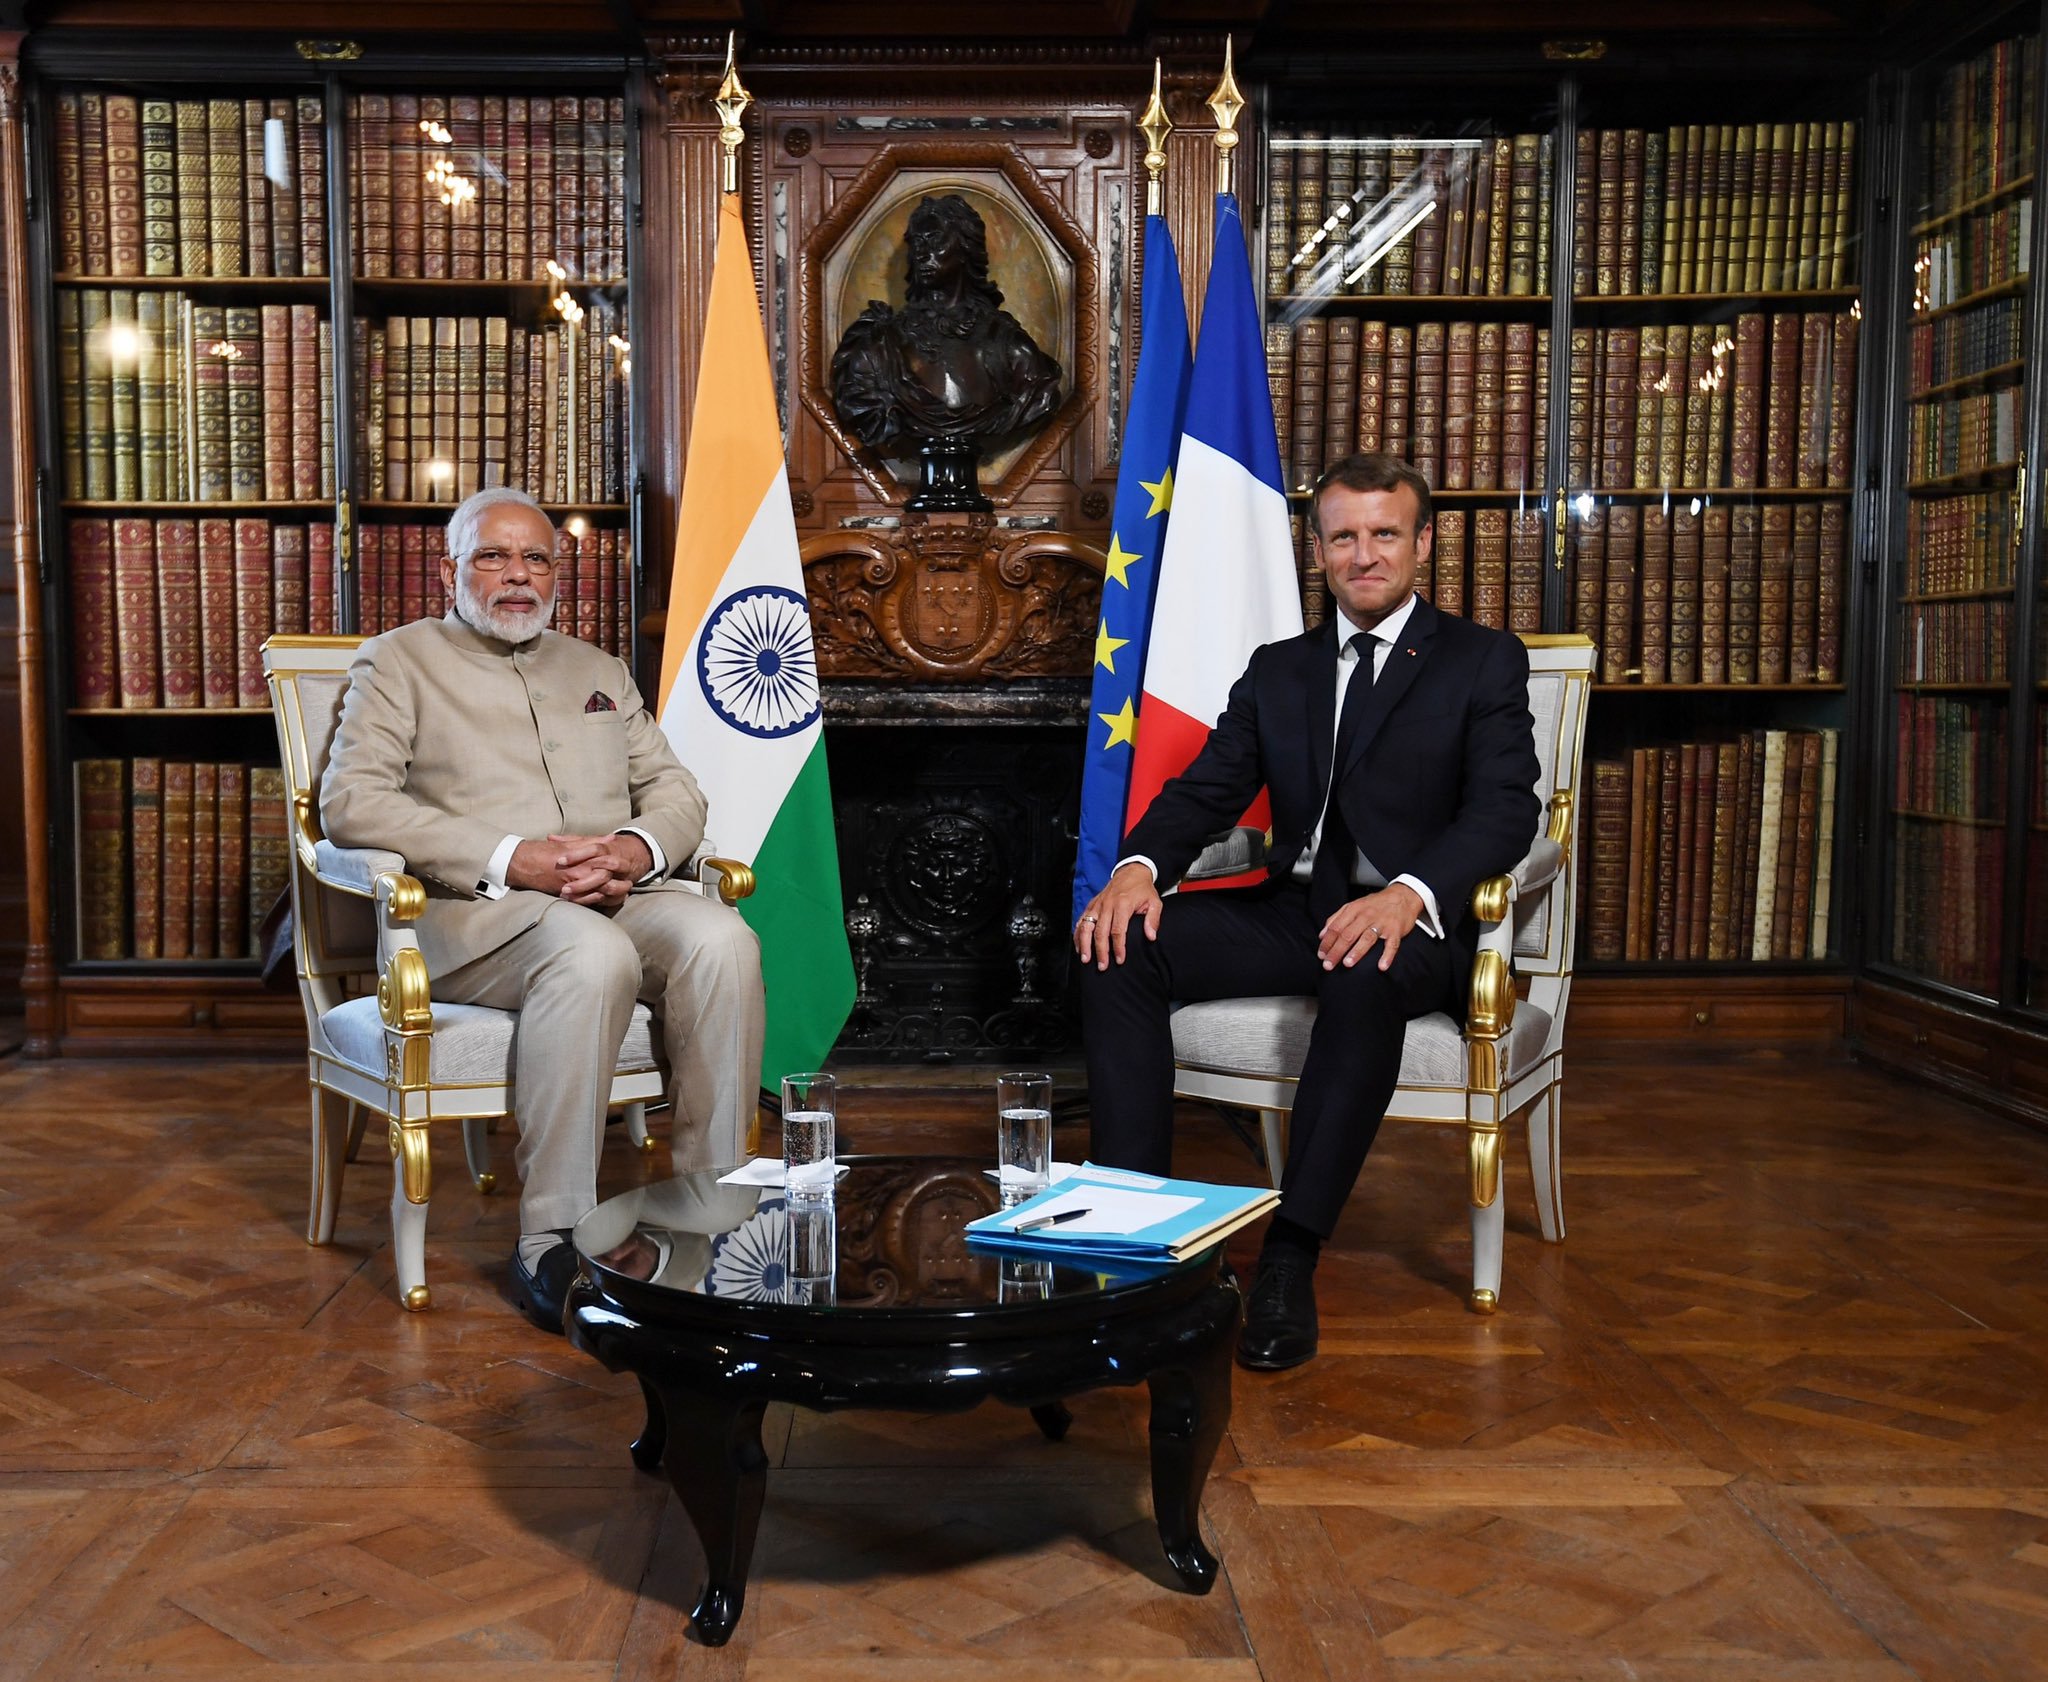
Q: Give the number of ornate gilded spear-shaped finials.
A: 3